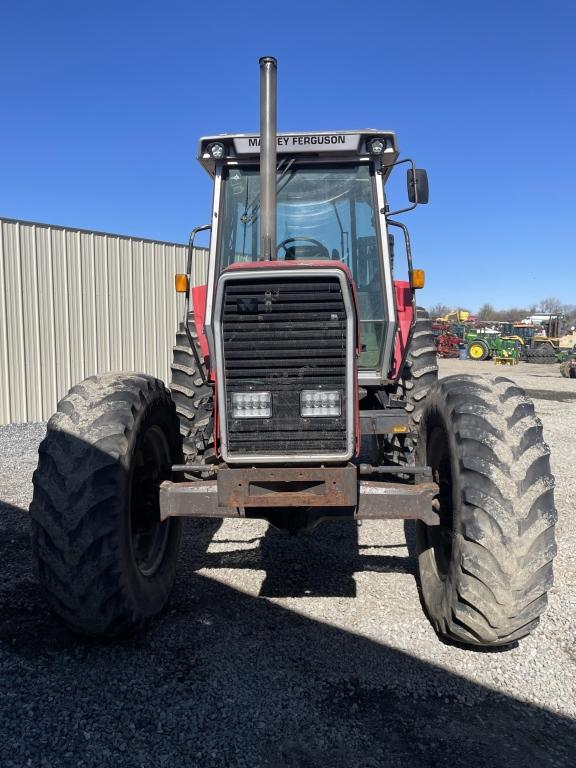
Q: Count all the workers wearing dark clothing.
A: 0